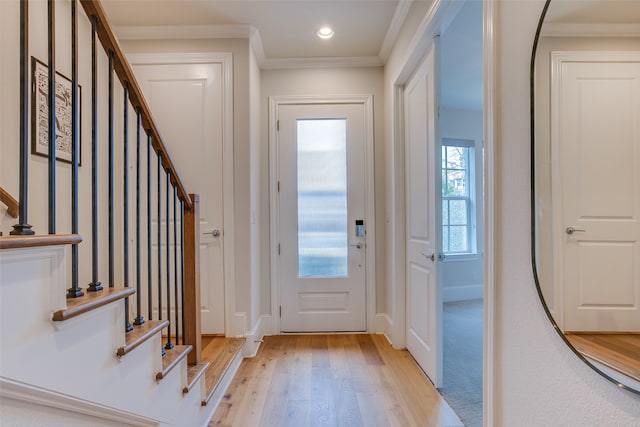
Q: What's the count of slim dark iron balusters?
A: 12